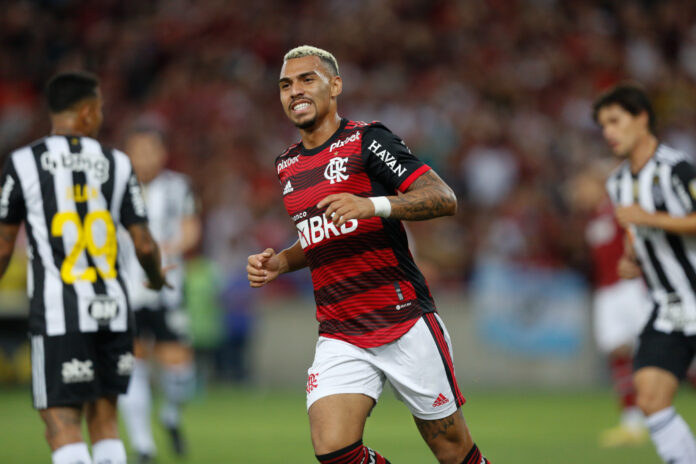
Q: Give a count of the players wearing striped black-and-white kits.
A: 3